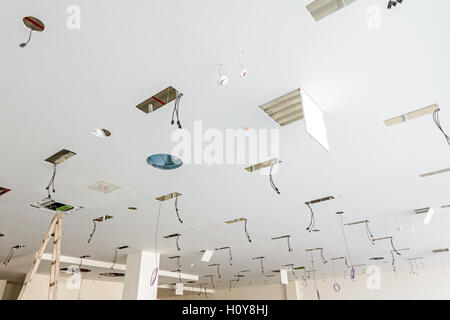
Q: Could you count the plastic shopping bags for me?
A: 0